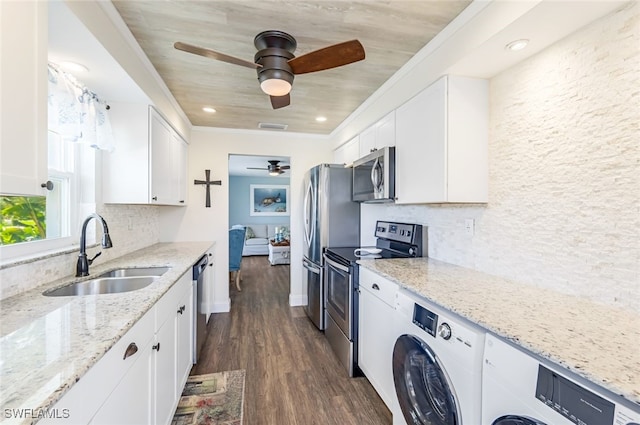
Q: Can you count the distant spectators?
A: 0